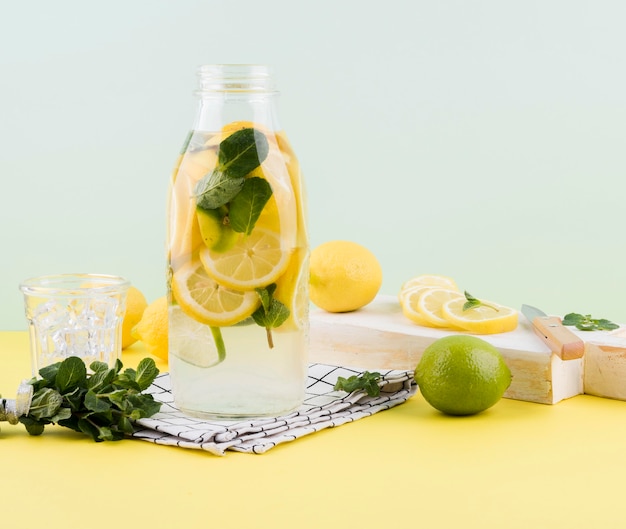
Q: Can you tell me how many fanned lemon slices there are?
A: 5